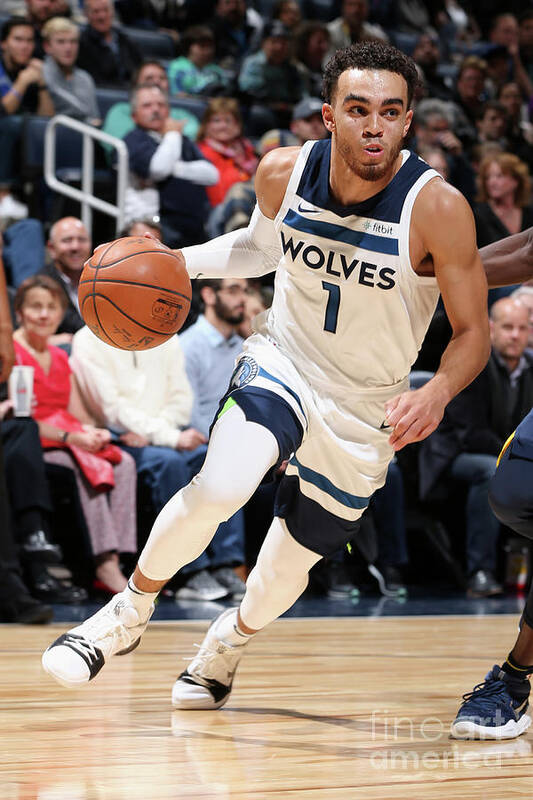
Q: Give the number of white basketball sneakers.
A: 2